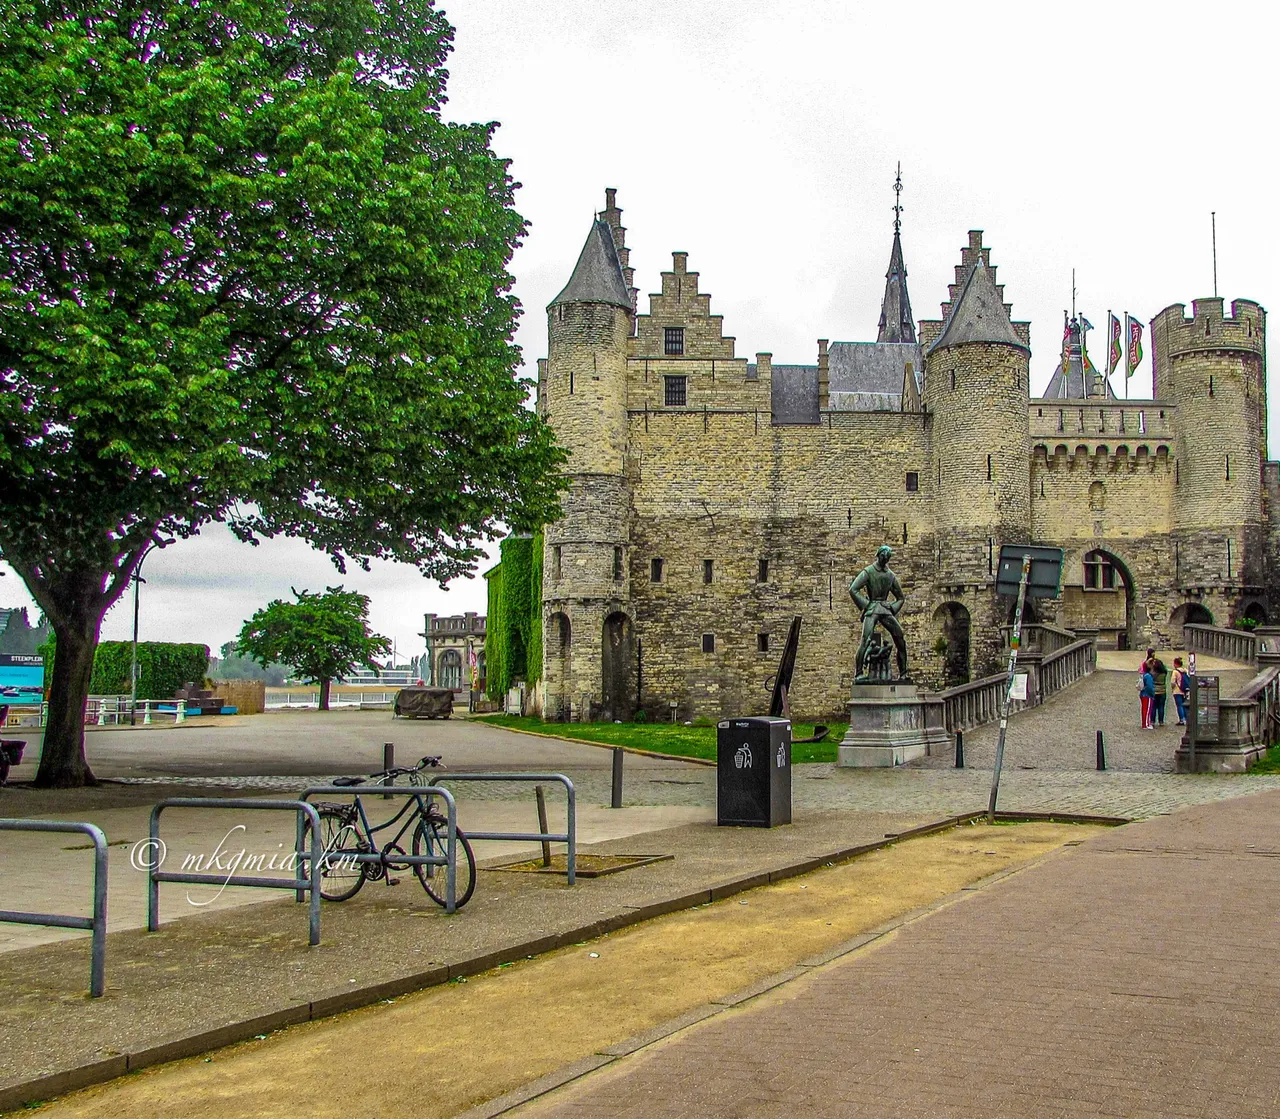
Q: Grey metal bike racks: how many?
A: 4